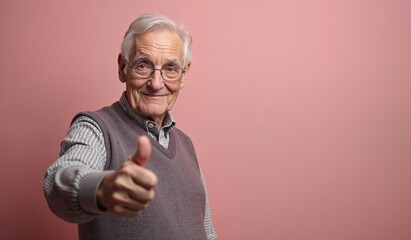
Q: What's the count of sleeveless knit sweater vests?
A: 1